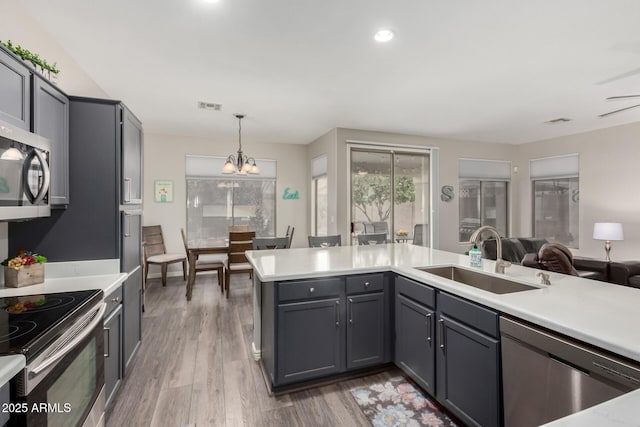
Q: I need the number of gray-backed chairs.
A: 3